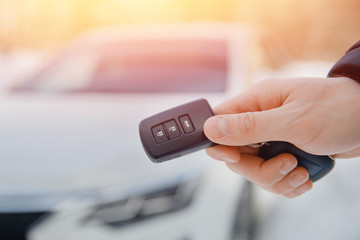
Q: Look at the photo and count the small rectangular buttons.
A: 3